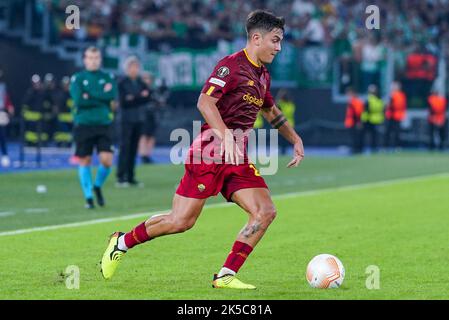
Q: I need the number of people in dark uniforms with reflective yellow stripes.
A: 3